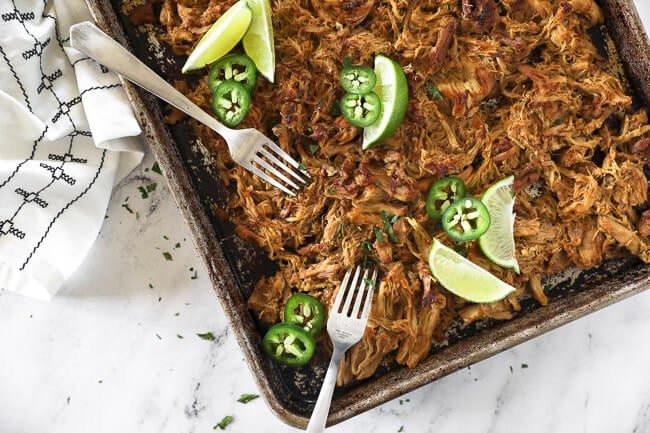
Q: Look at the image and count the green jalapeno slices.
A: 8